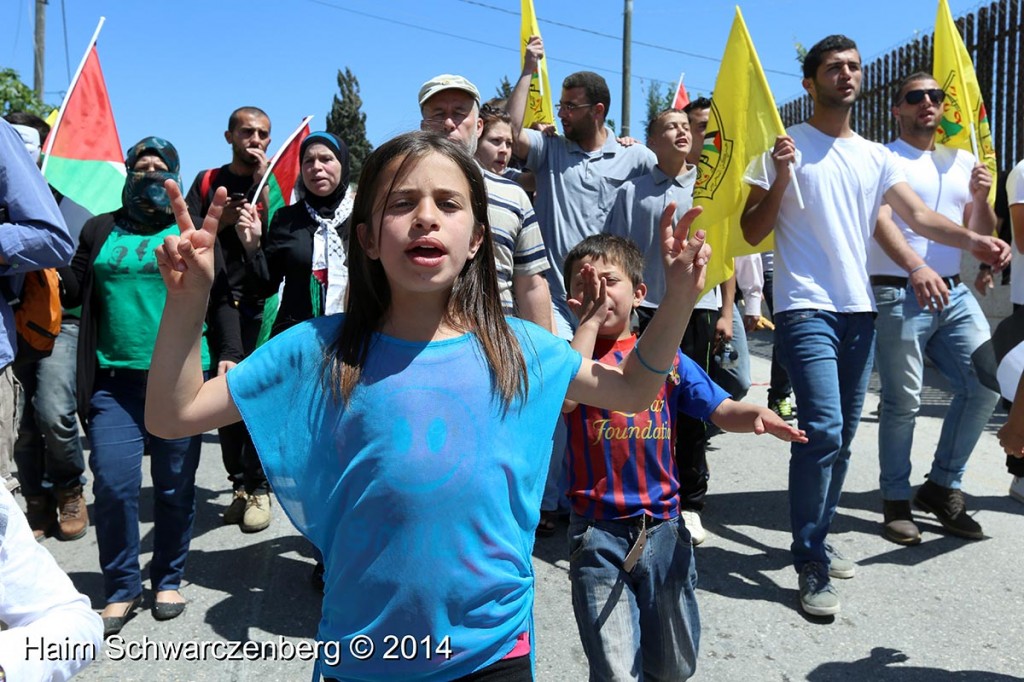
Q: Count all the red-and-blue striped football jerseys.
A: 1